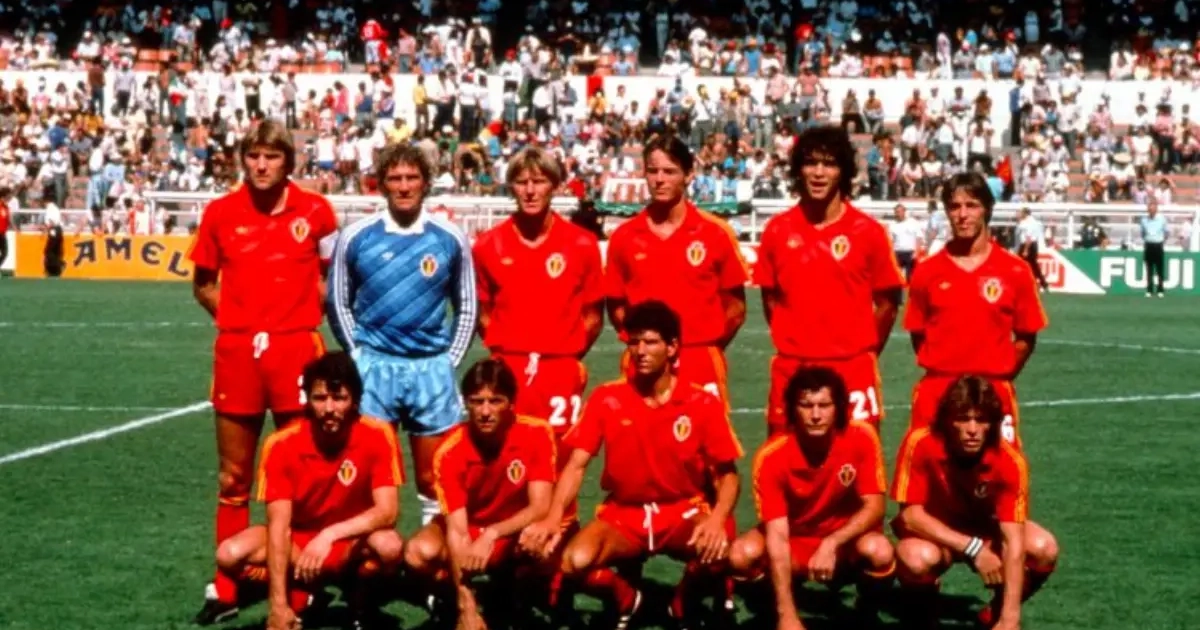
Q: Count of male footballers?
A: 11